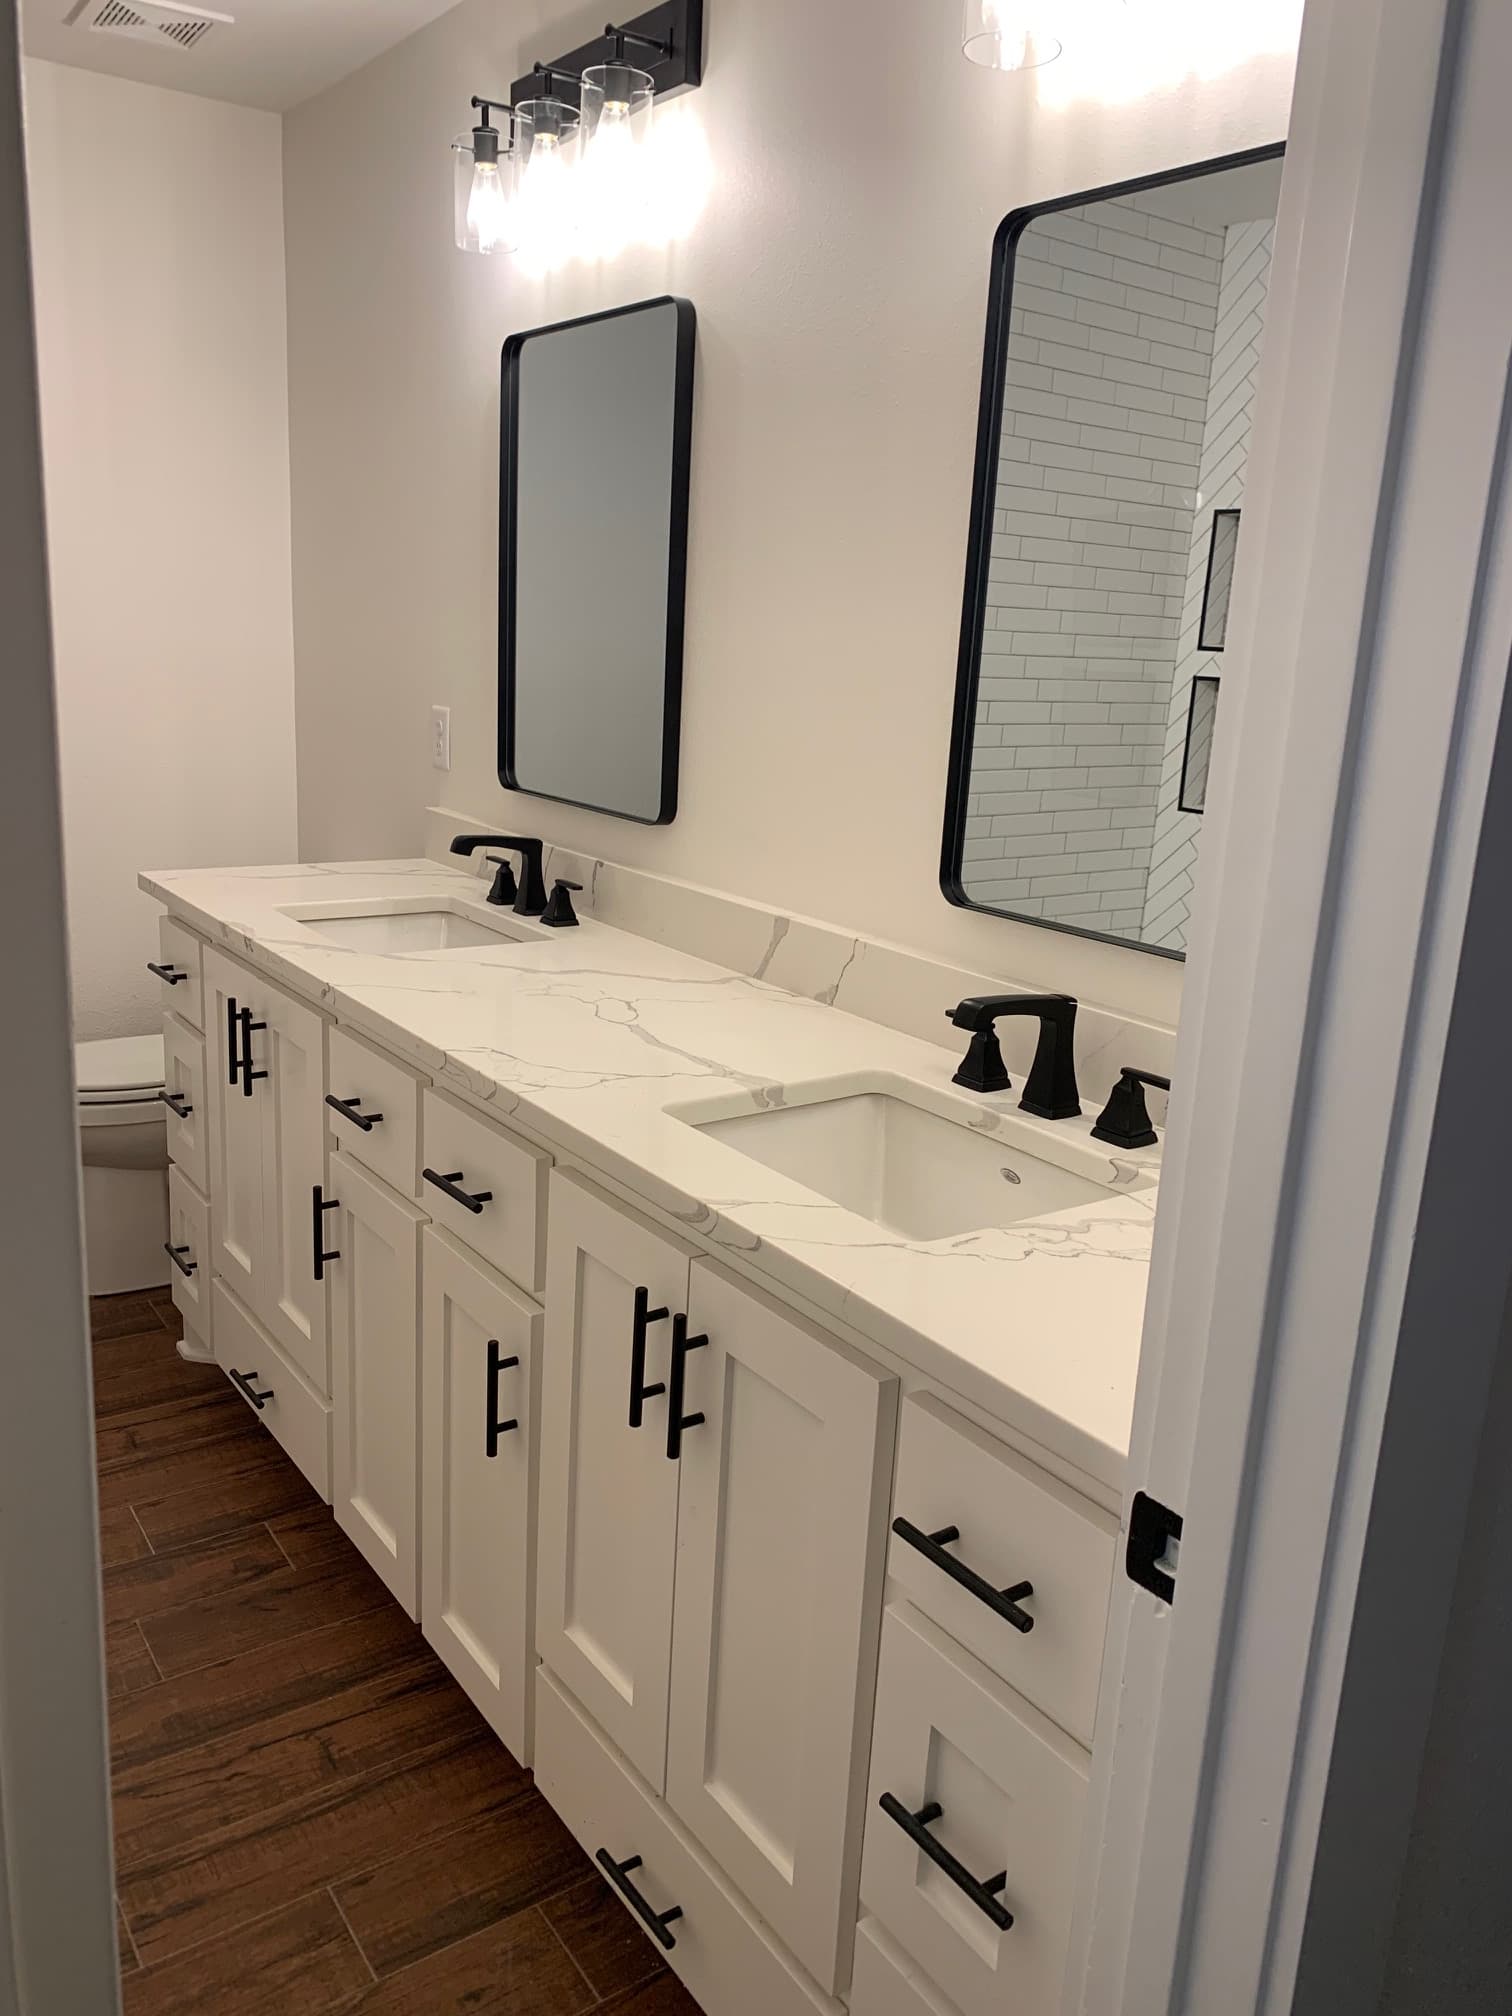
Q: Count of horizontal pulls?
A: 9